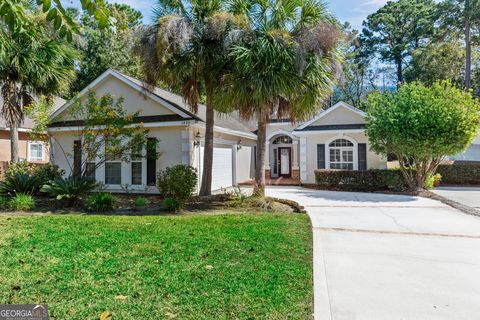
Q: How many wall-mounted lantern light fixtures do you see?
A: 2